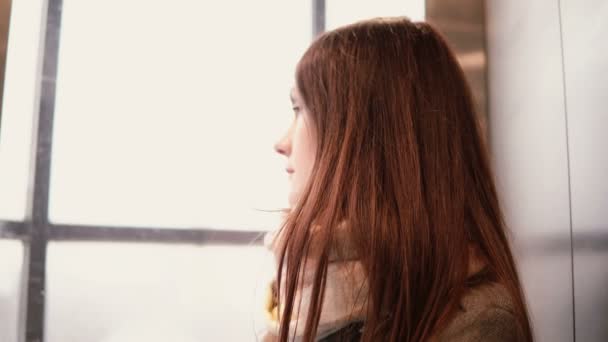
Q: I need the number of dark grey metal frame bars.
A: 3